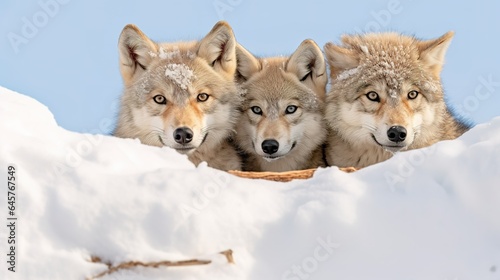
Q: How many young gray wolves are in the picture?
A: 3